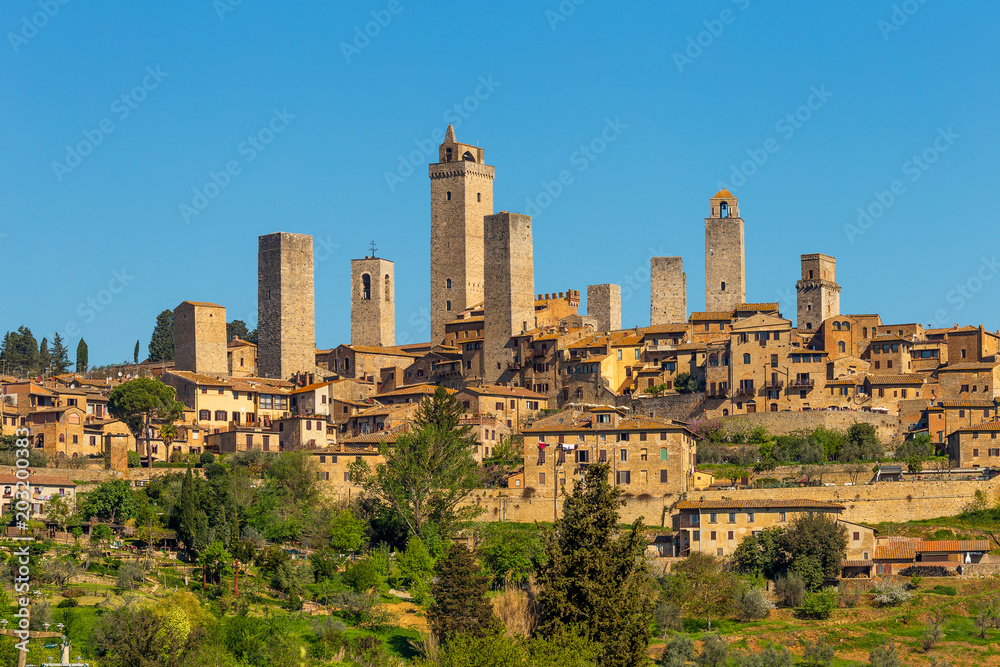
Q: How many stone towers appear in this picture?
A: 9